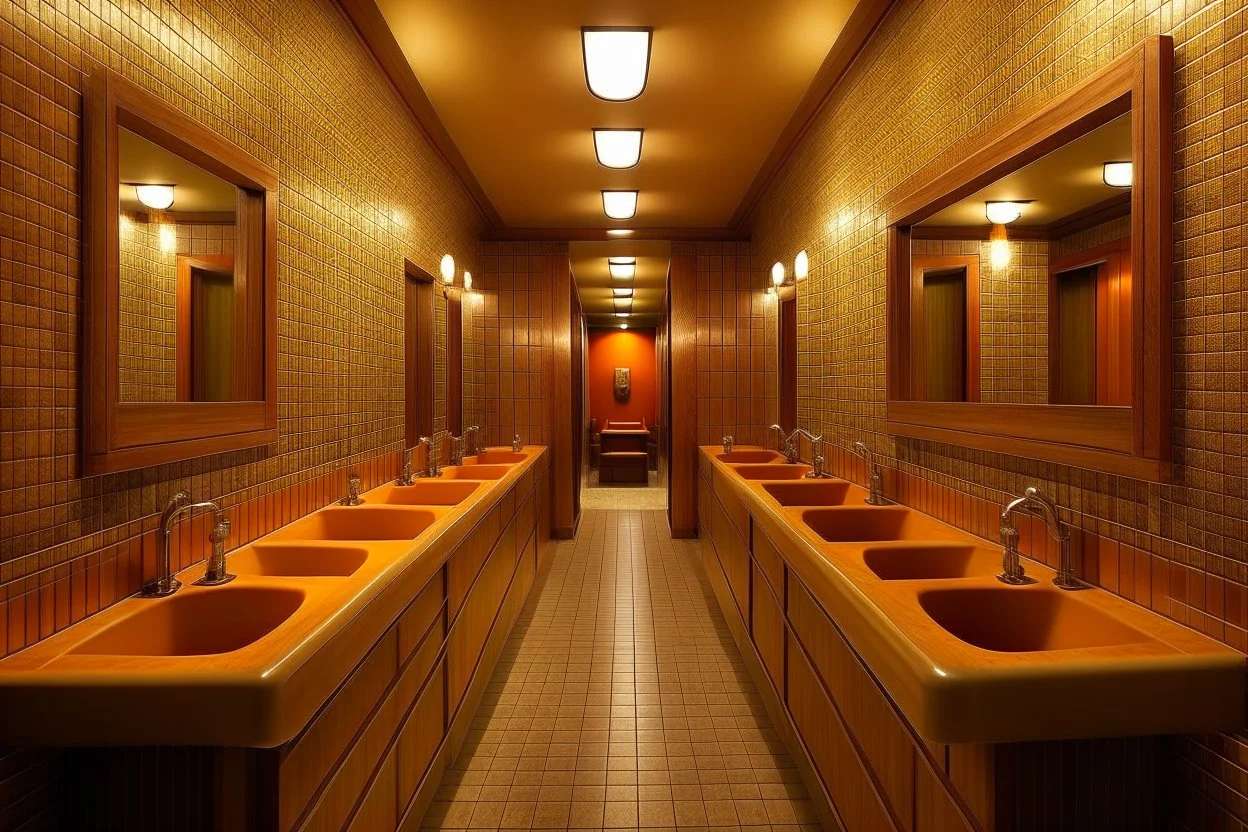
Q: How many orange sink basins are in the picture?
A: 12